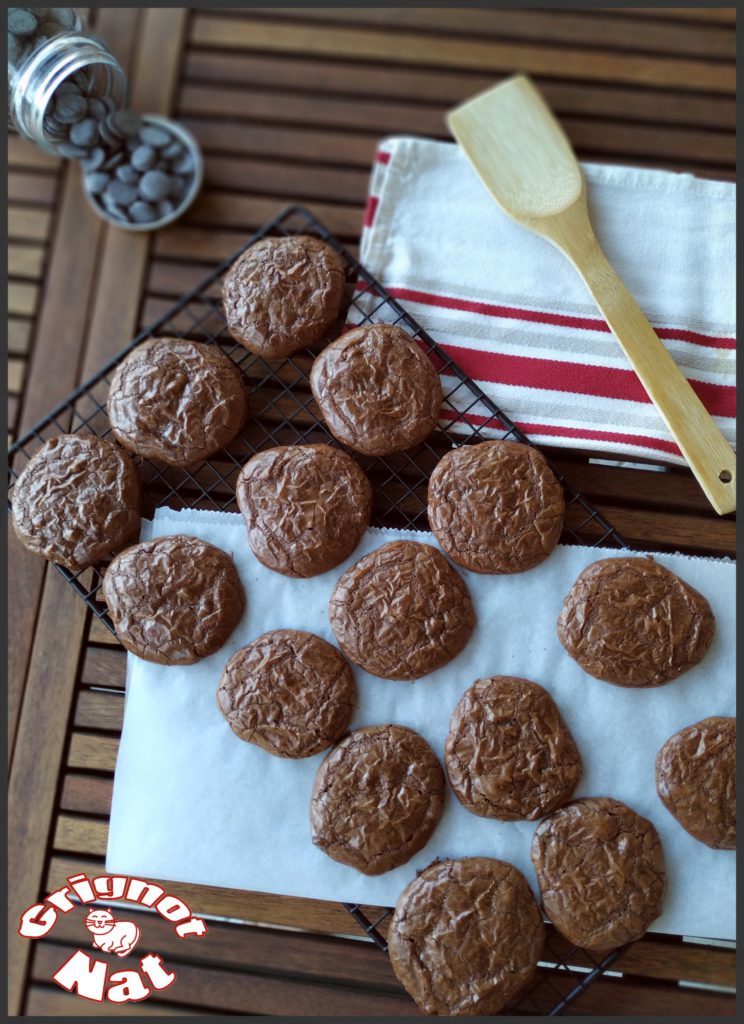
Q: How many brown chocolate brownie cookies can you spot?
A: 15